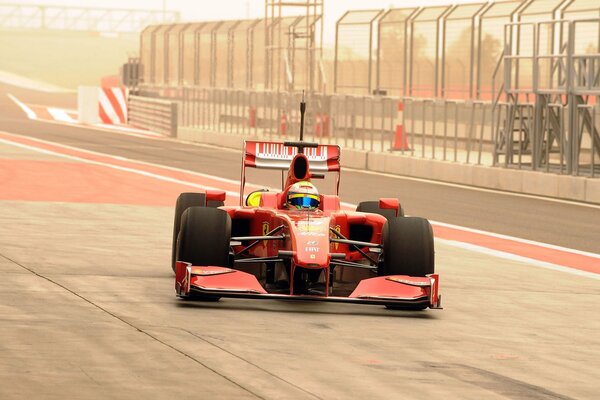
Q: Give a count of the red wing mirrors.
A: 2